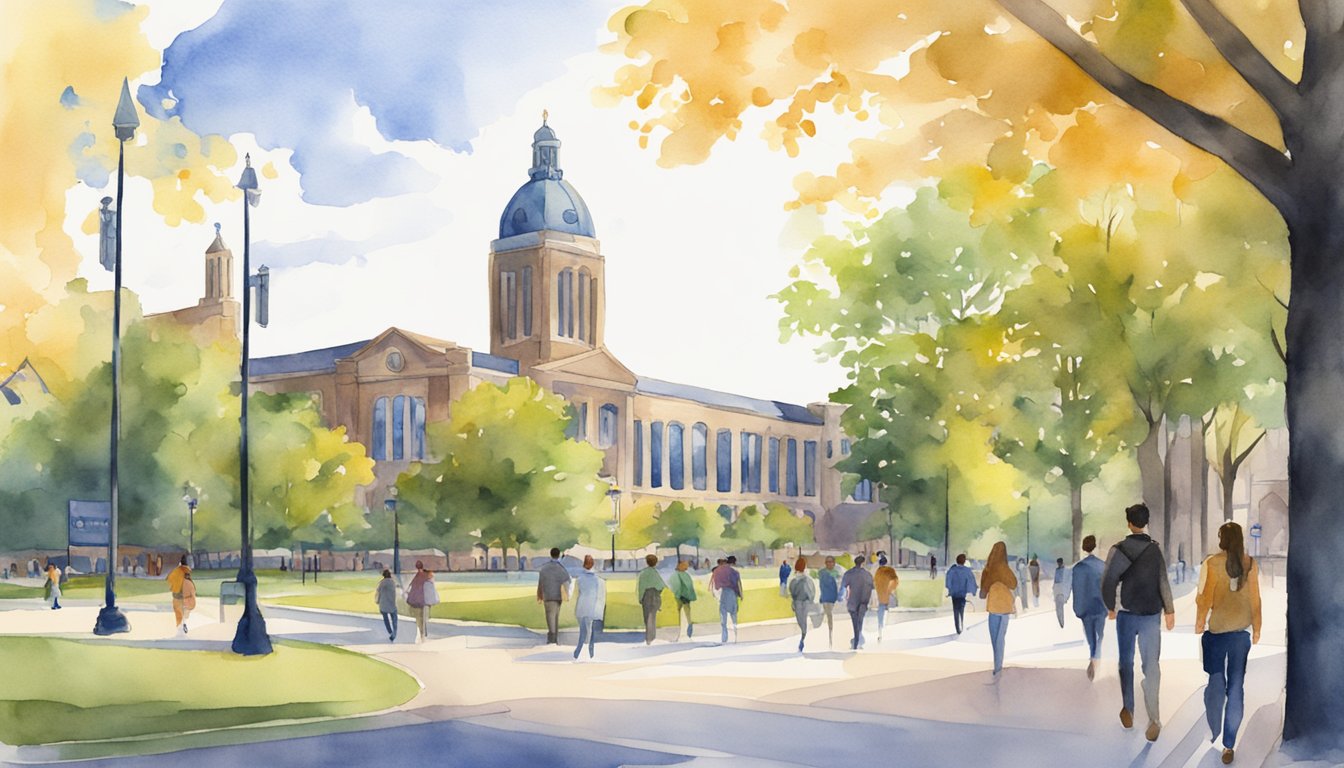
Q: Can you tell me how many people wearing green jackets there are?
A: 2